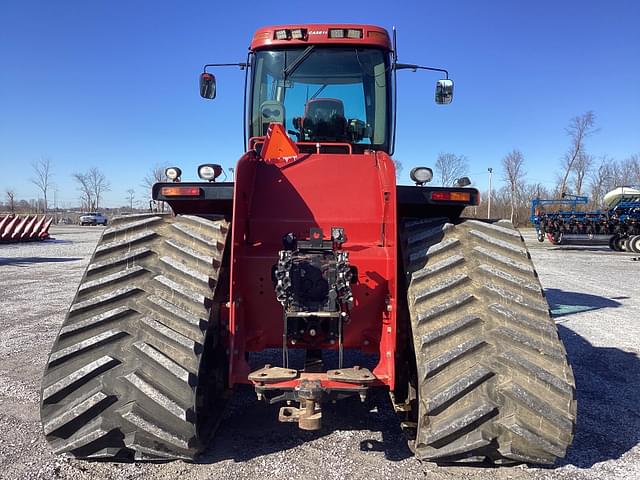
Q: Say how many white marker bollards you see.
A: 0